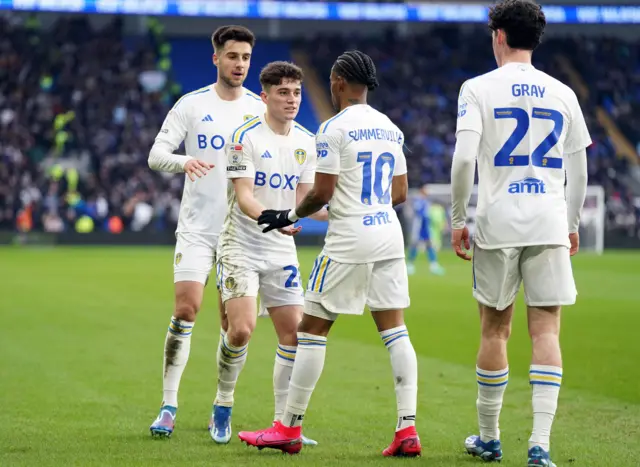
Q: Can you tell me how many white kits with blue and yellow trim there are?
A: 4